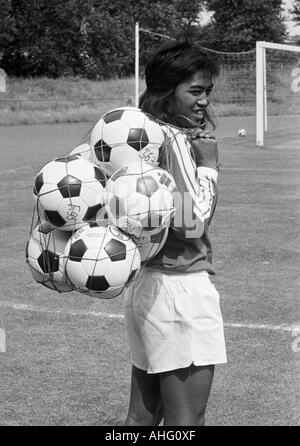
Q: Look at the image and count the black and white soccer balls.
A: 8